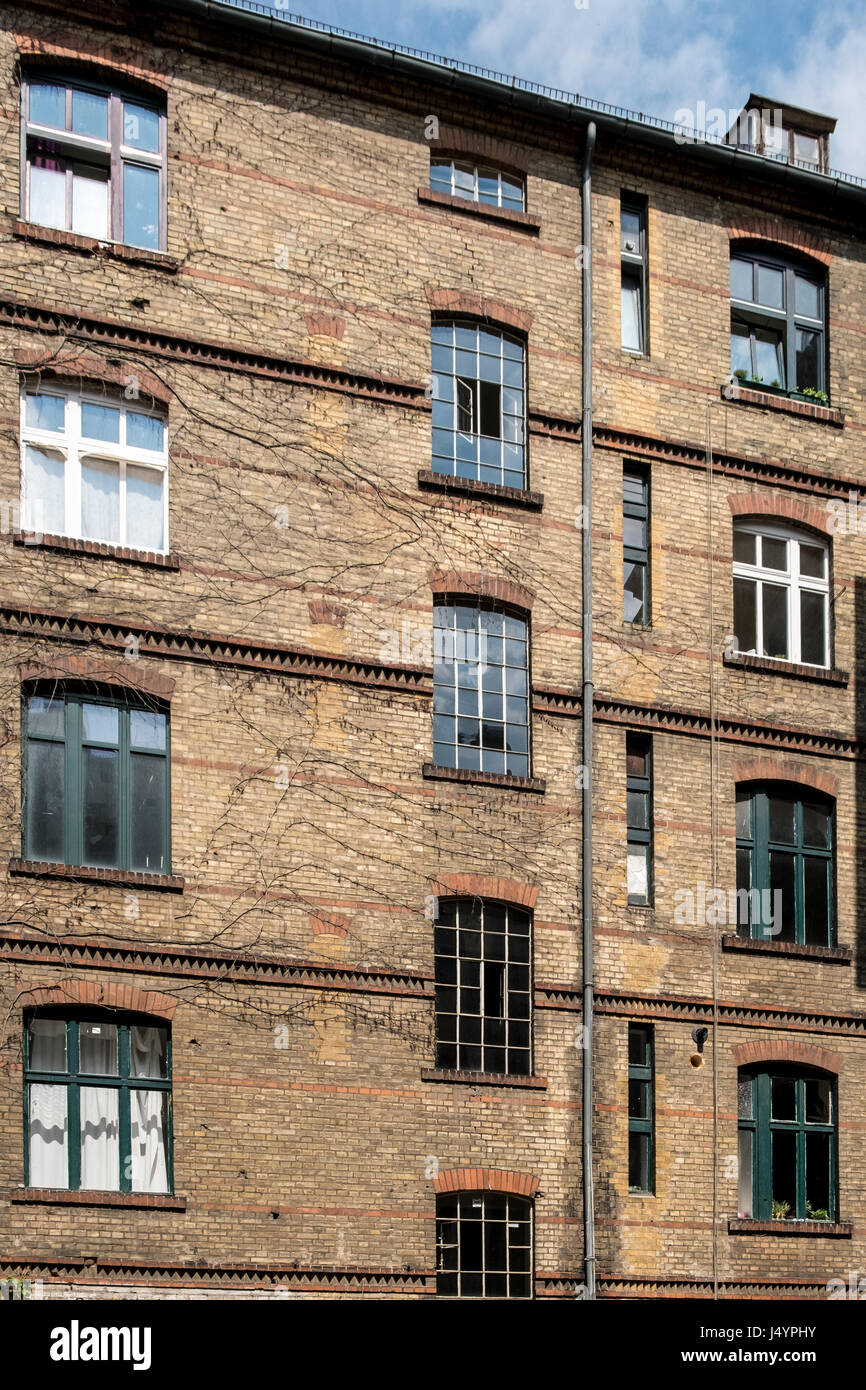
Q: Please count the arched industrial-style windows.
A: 5